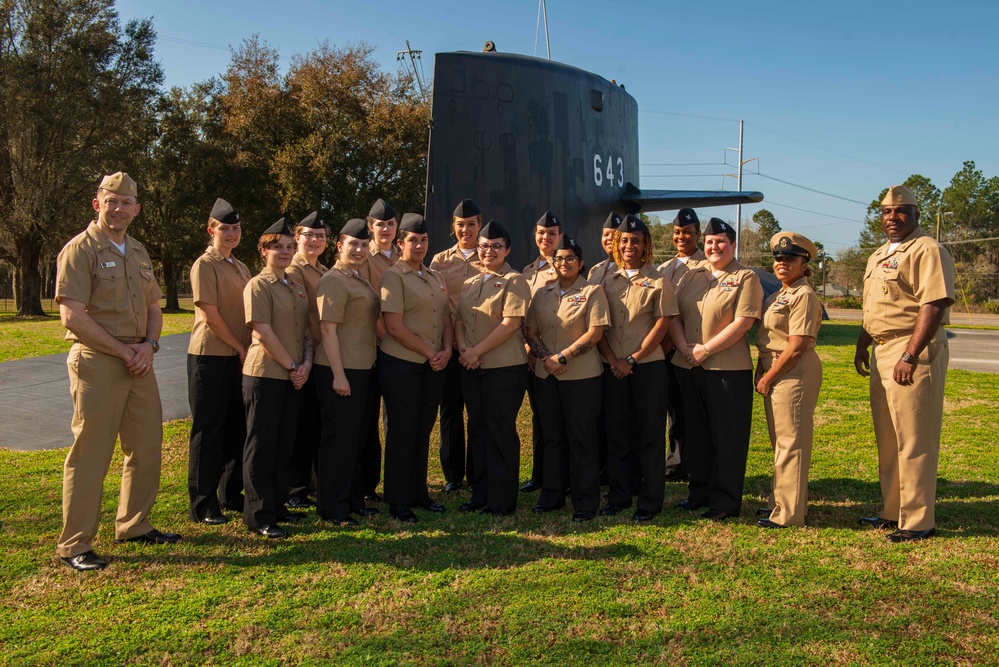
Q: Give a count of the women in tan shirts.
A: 15